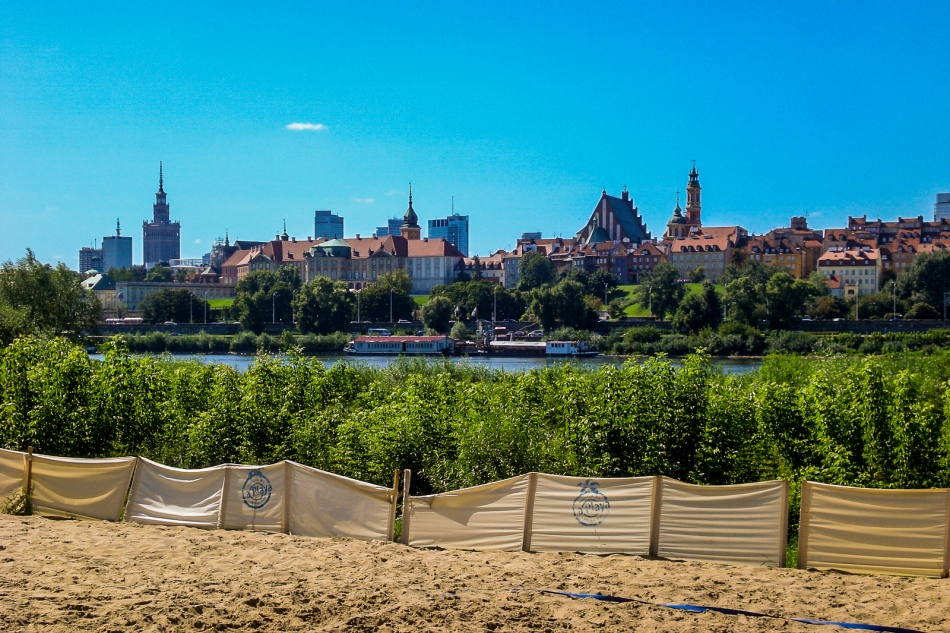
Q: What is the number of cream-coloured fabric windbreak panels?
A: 9